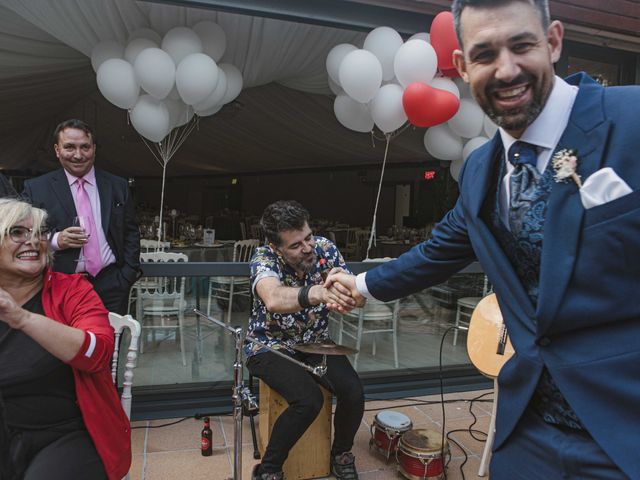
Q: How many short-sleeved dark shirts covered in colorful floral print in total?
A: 1